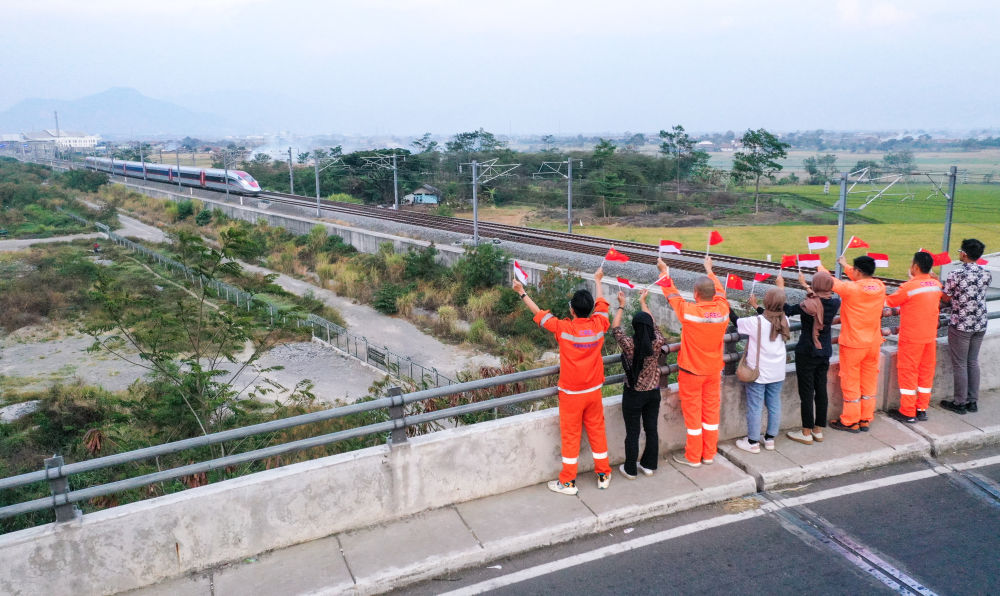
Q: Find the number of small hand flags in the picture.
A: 15